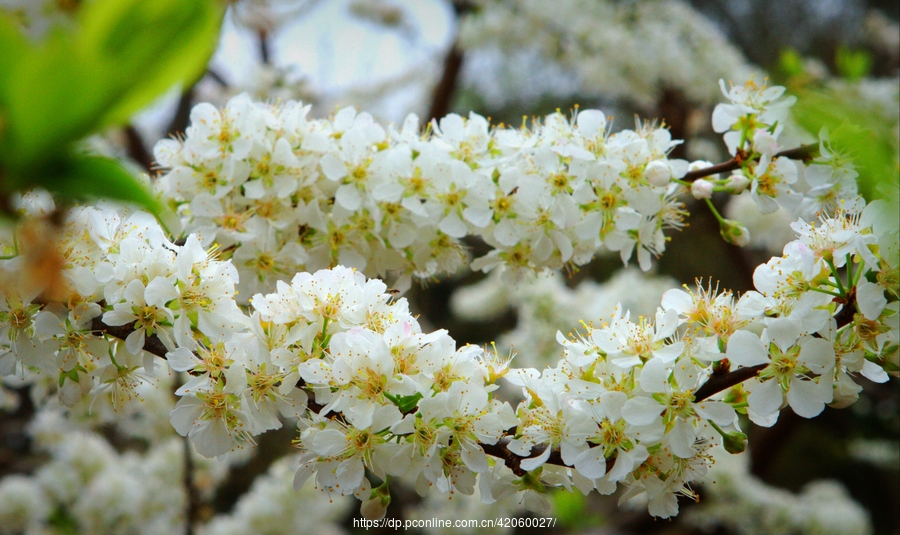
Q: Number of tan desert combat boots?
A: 0